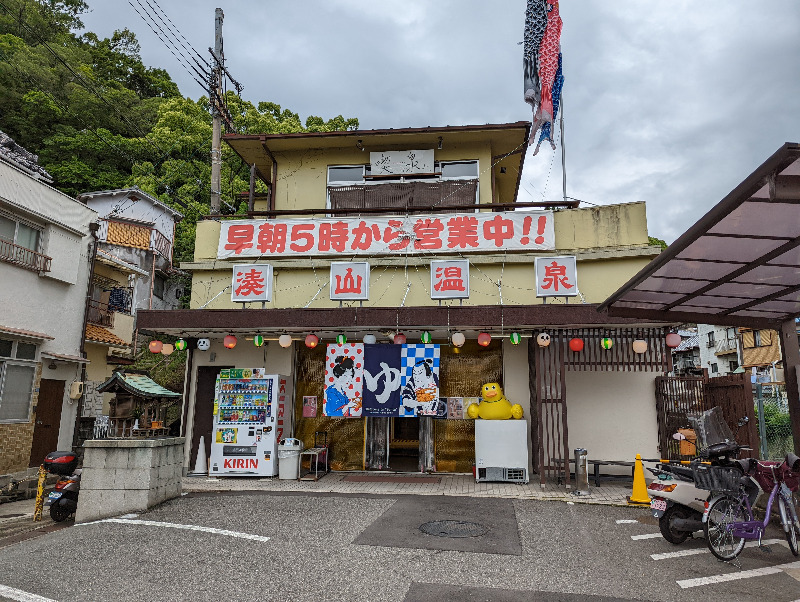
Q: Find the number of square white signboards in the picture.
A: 4